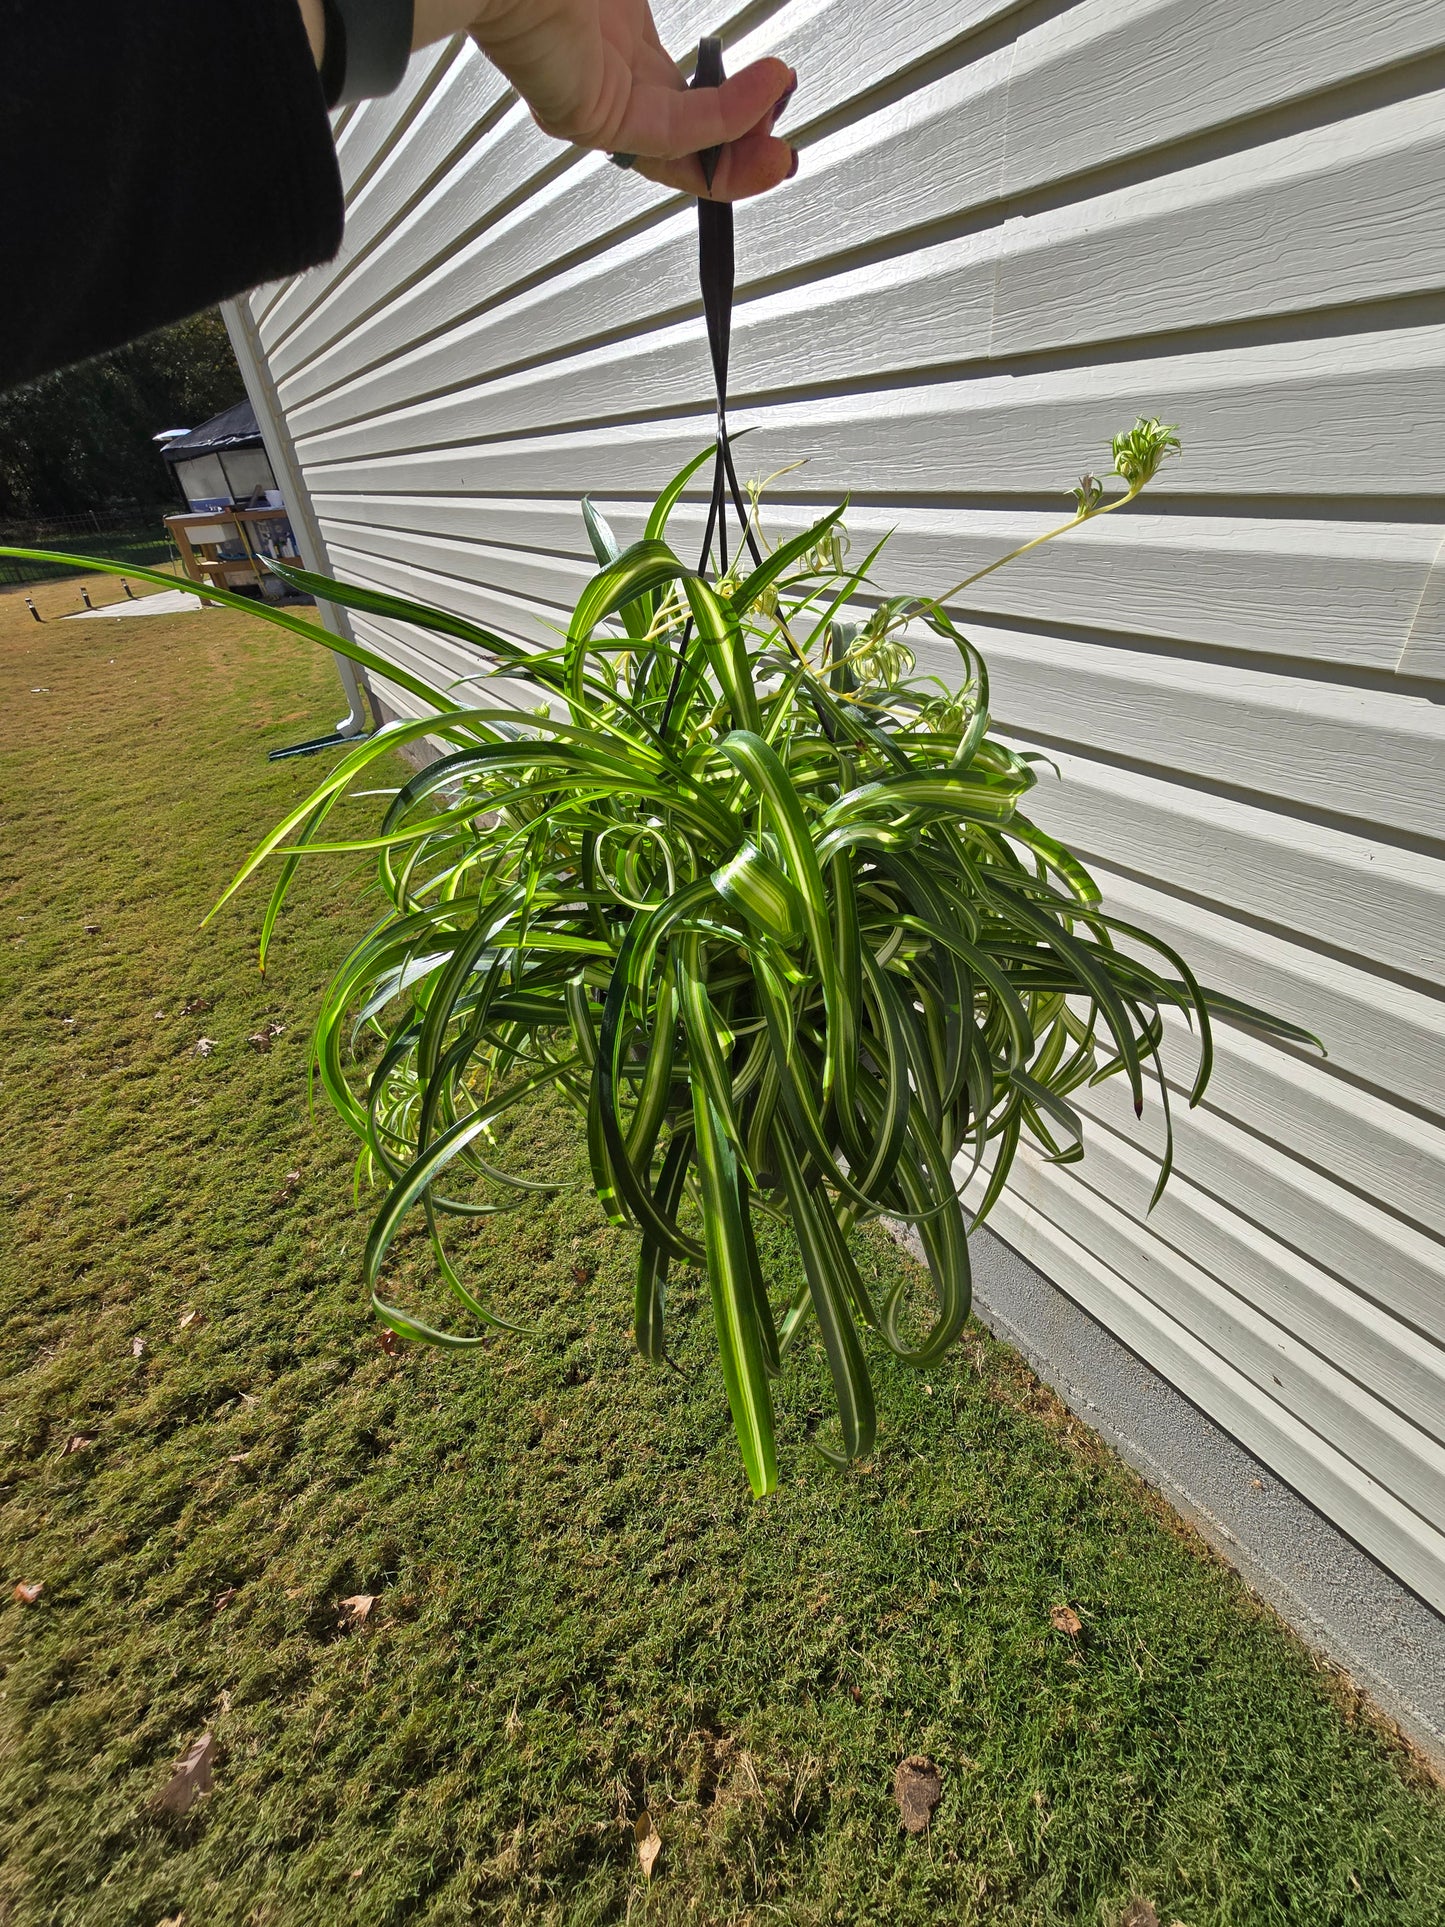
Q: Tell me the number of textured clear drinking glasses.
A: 0